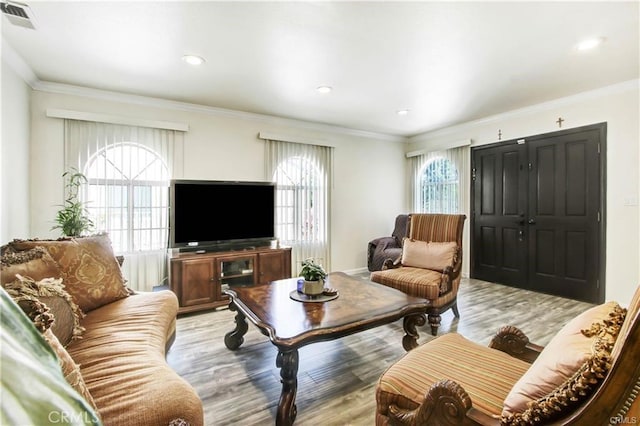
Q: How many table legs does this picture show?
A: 3